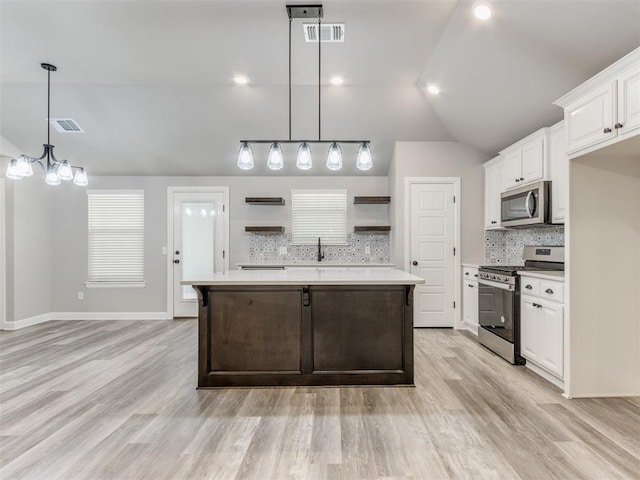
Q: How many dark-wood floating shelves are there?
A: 4